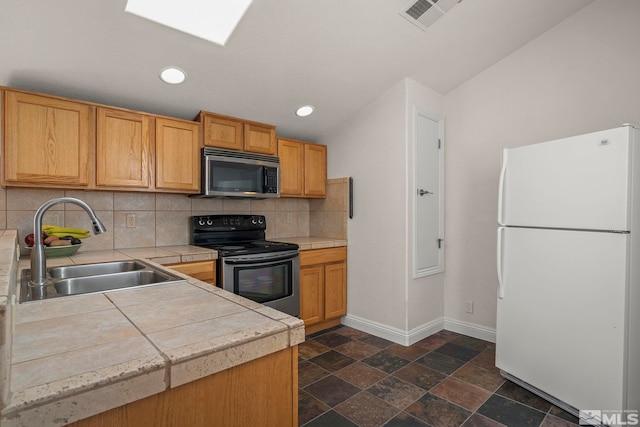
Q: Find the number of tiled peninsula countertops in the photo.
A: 1